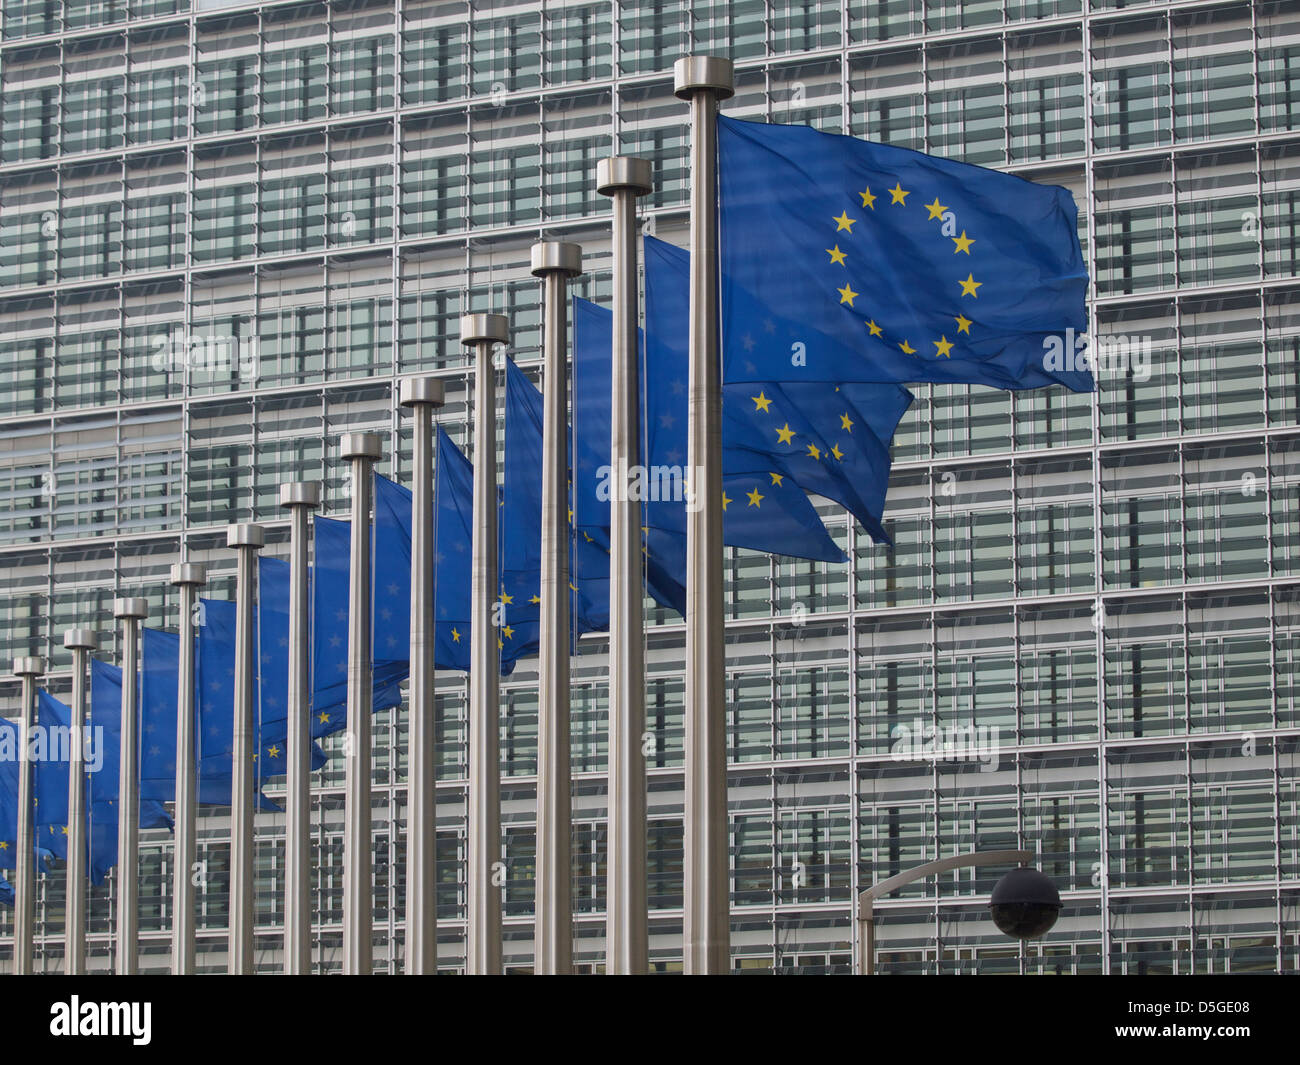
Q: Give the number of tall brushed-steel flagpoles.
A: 12